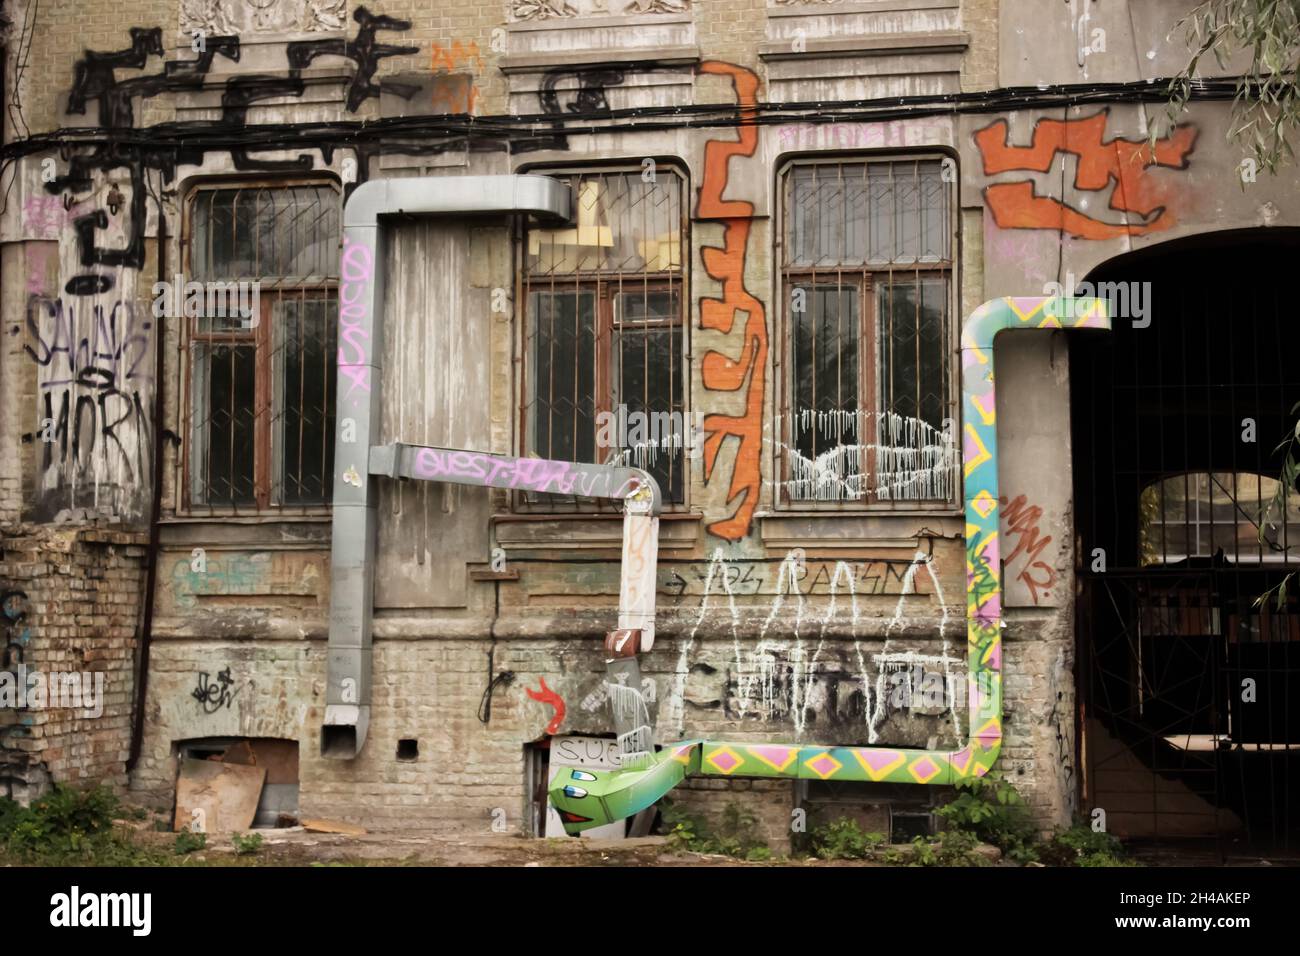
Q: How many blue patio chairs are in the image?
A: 0